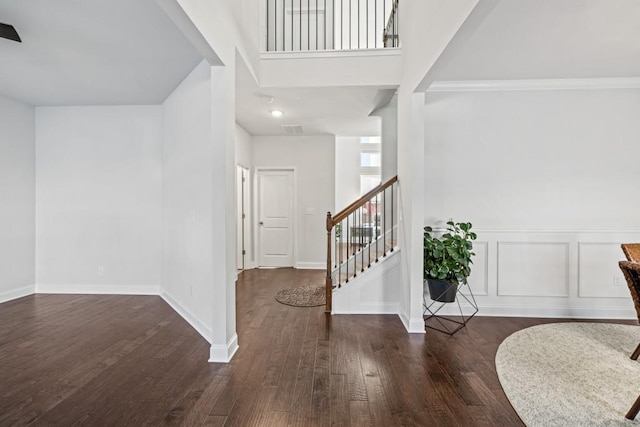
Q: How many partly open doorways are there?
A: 1